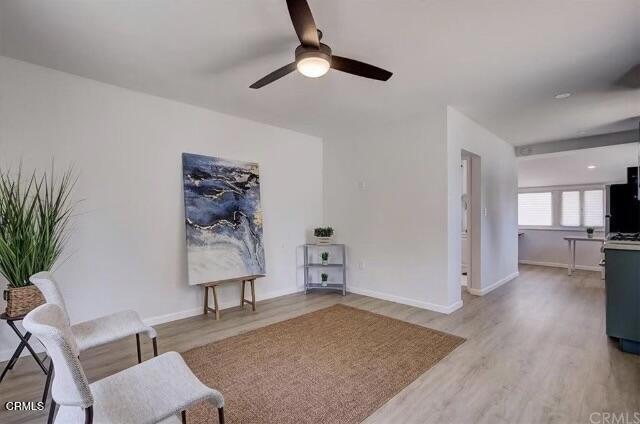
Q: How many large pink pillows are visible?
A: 0